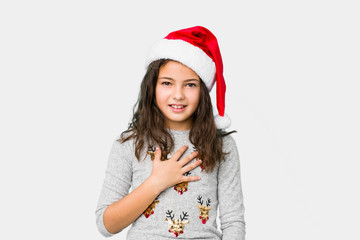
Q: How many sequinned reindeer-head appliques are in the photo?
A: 6